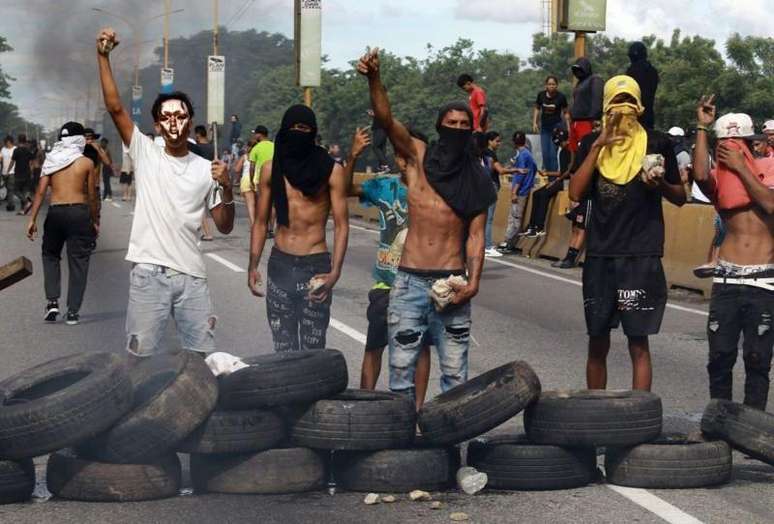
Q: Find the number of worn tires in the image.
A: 14